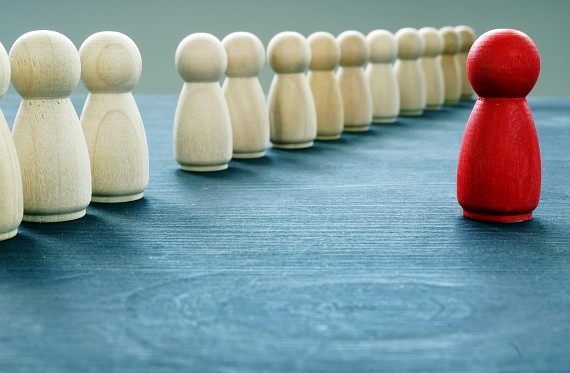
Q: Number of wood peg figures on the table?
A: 14